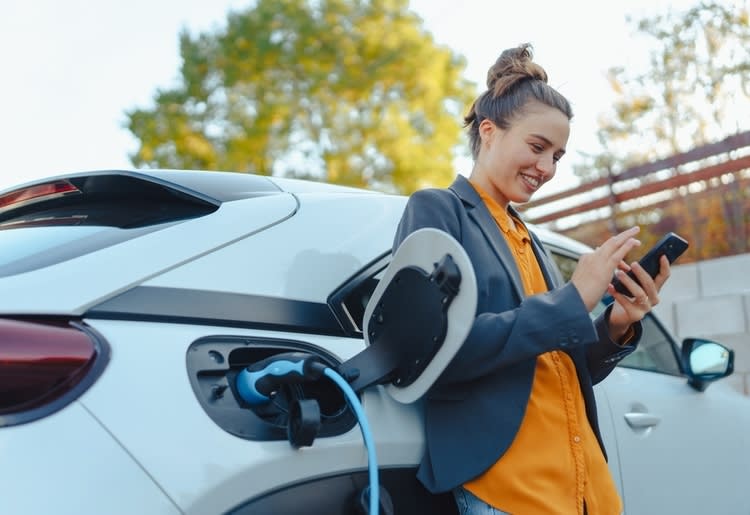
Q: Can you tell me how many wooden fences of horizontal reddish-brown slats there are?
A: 1